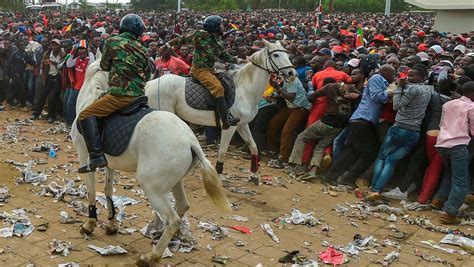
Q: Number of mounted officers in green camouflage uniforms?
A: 2